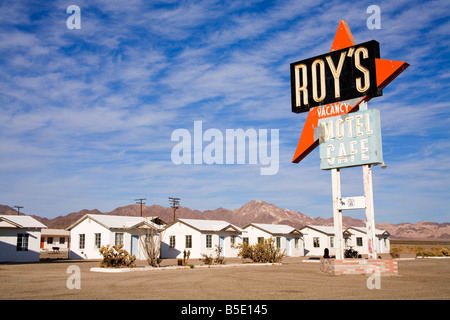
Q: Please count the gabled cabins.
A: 6